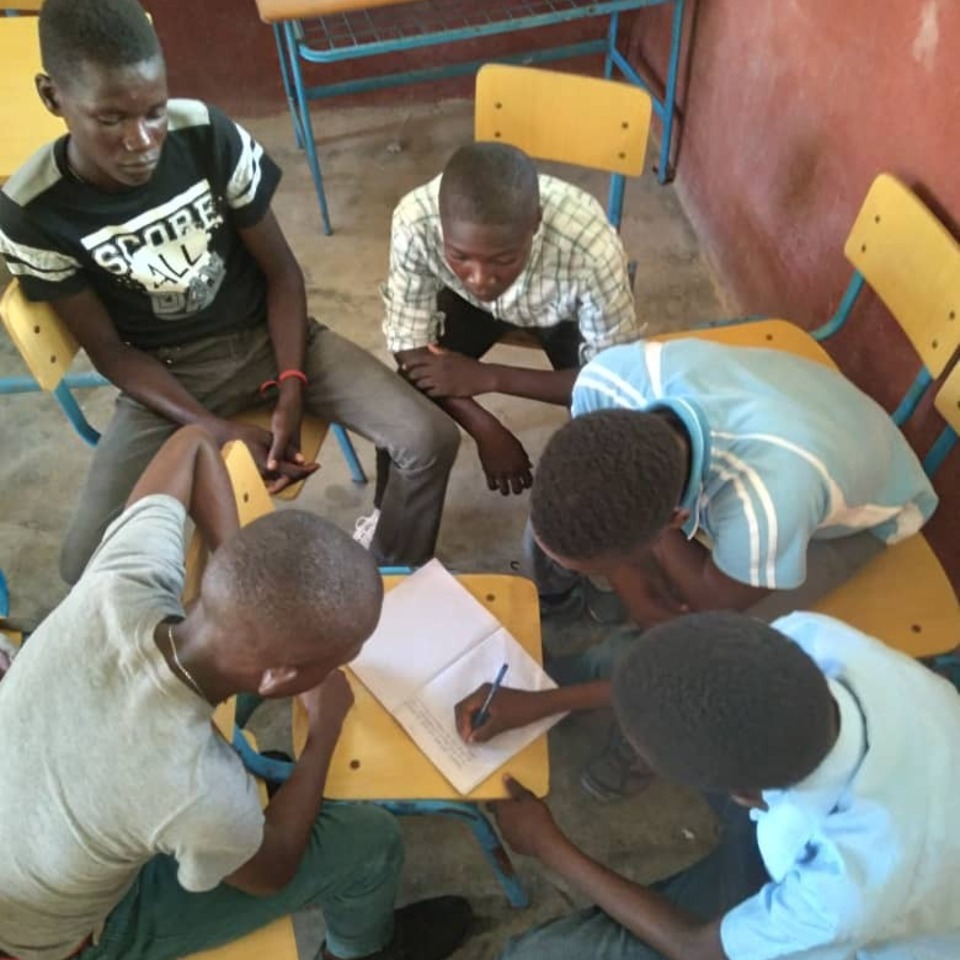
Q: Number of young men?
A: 5